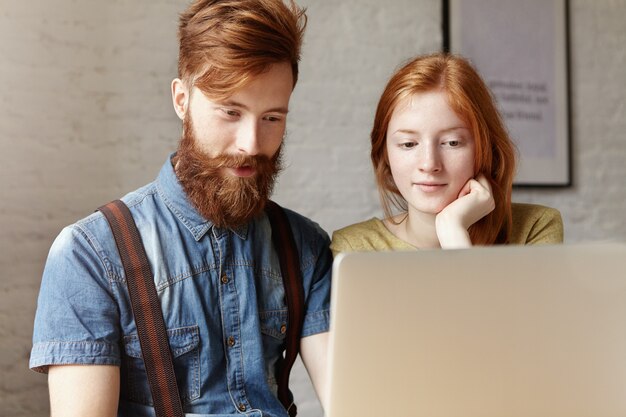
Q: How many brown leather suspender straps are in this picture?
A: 2